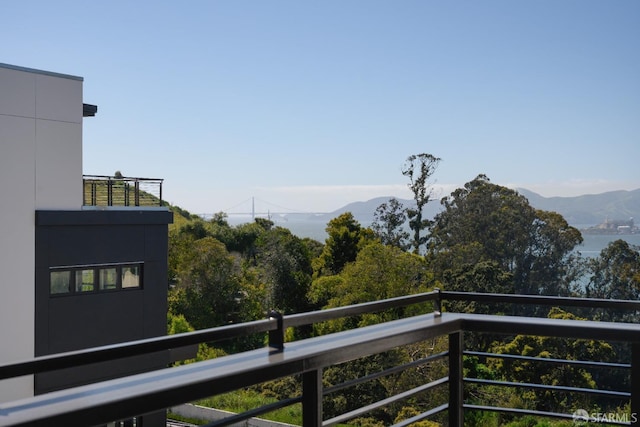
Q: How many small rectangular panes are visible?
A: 4